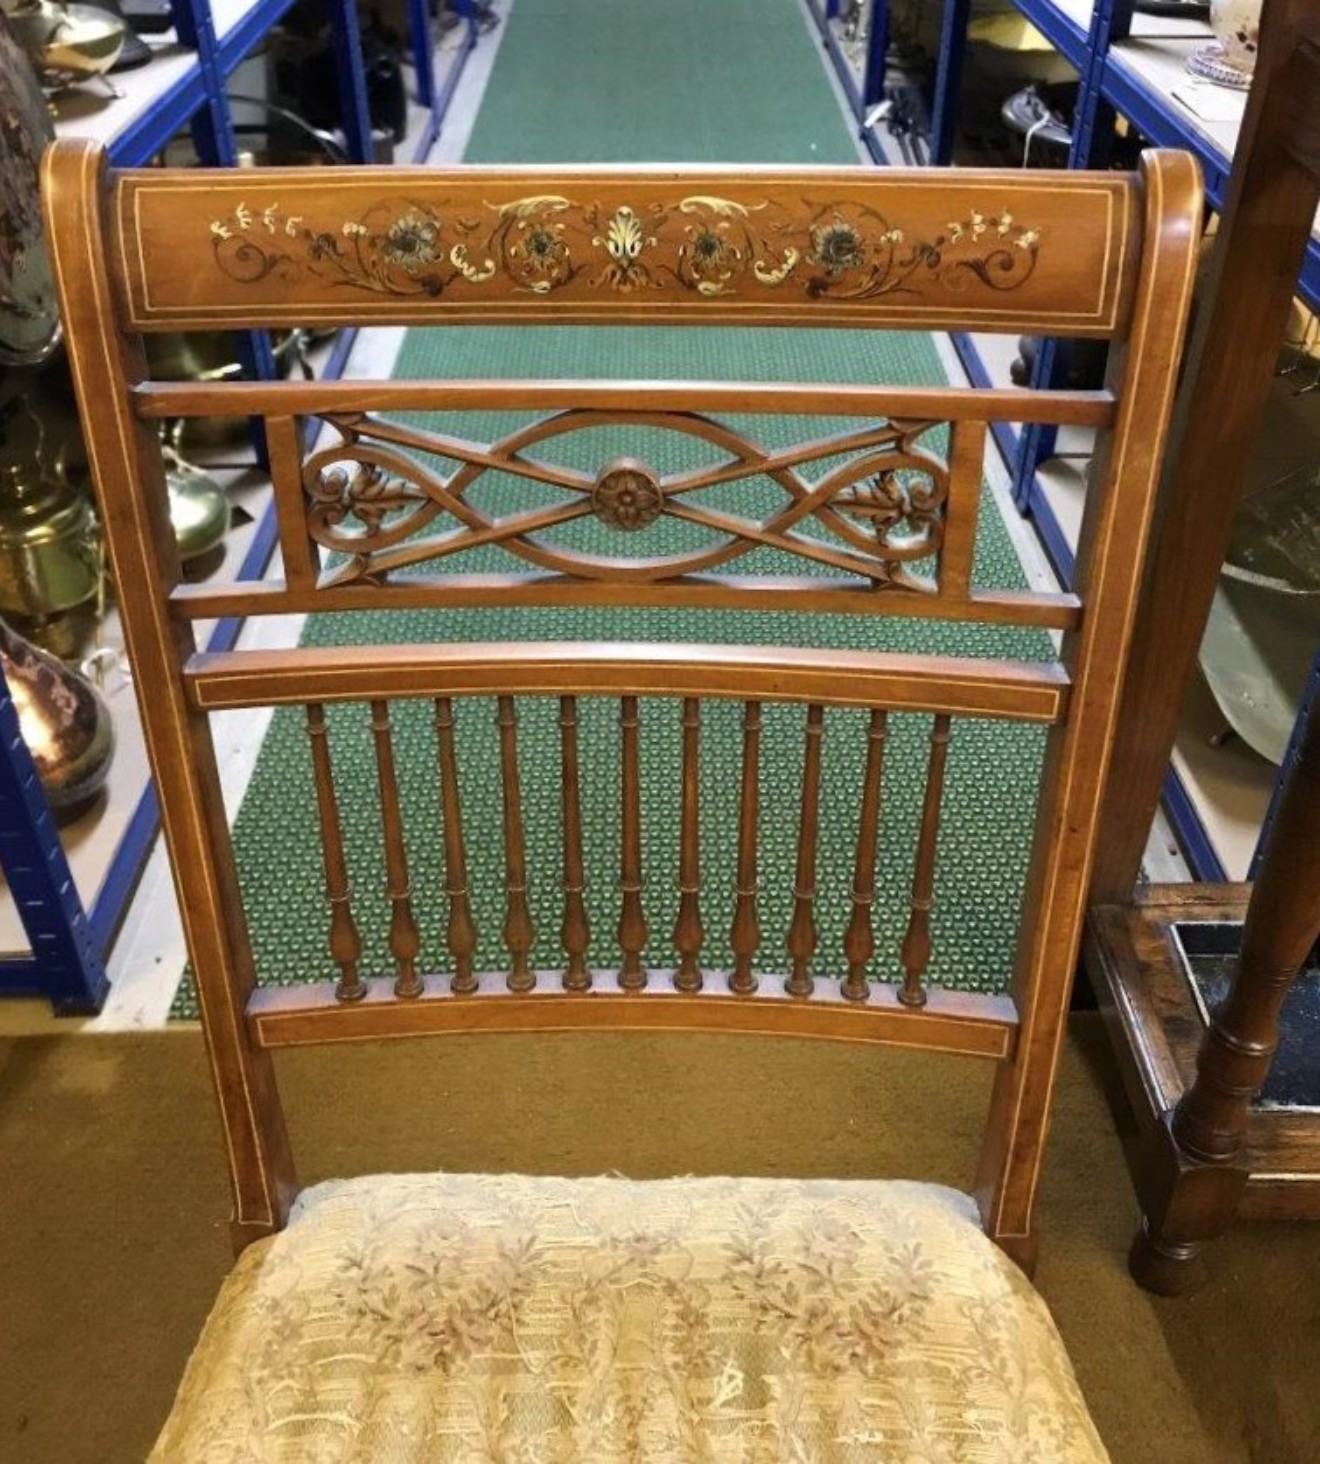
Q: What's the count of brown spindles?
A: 11